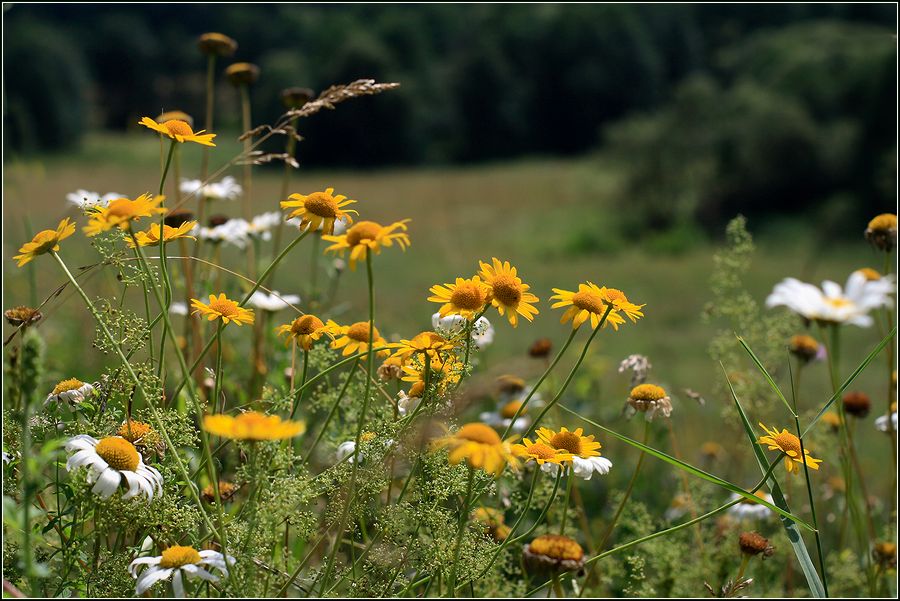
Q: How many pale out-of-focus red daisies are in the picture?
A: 0